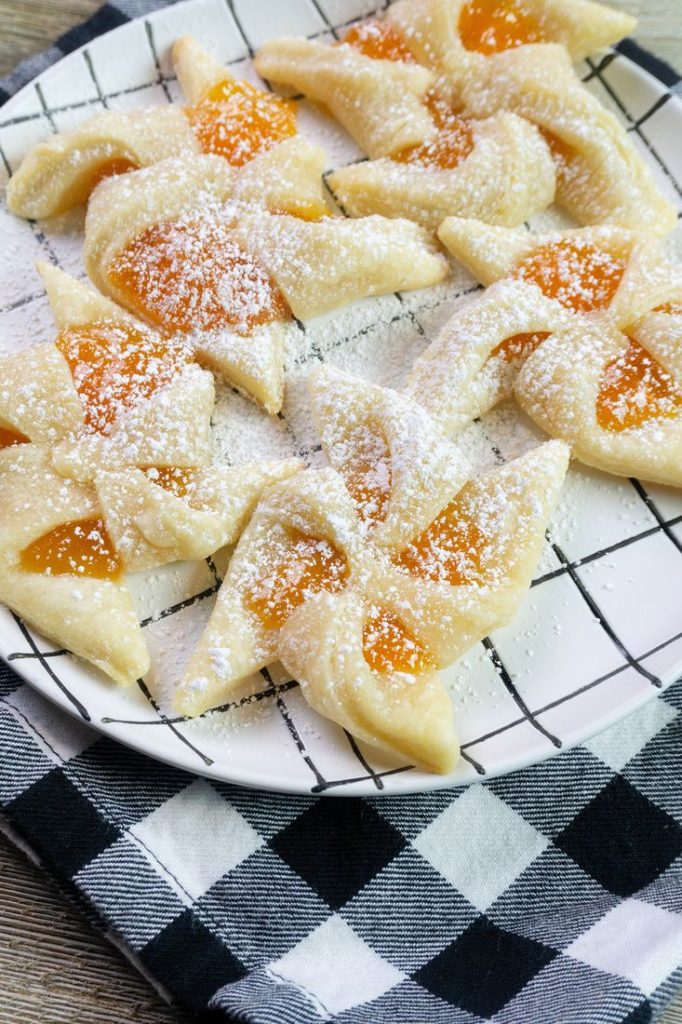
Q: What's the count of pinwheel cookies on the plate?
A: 5